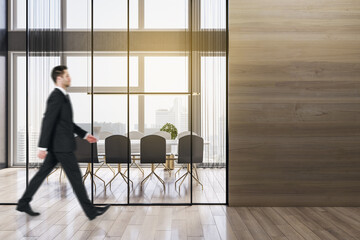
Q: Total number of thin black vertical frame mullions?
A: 5